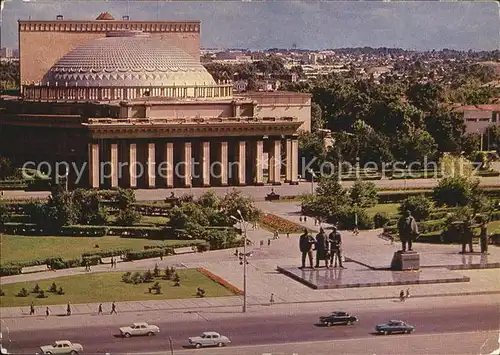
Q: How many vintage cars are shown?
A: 5